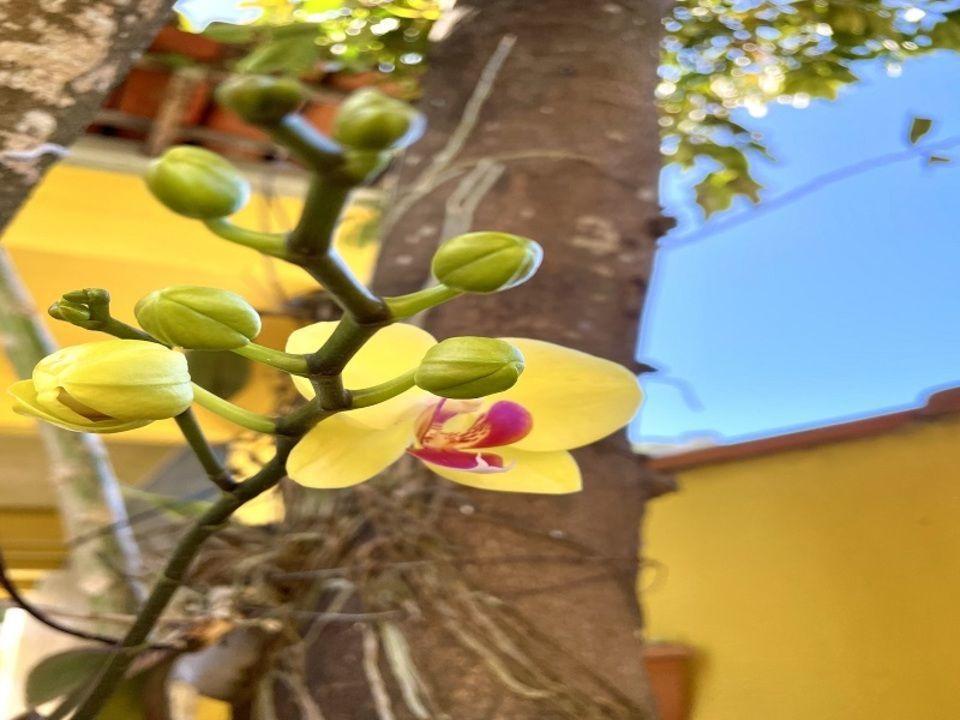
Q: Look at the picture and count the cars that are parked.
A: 0